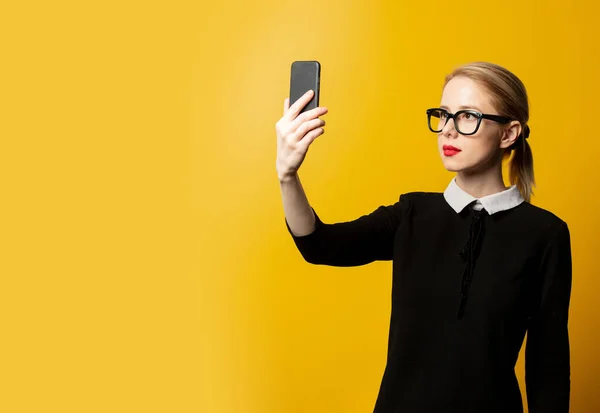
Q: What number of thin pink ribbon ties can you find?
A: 0